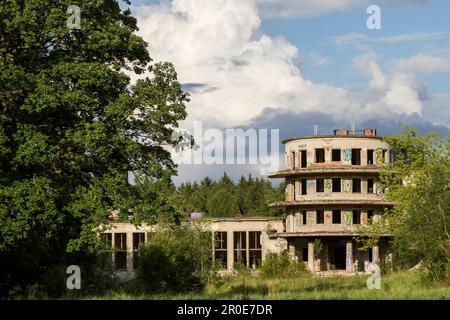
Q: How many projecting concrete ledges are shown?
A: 3